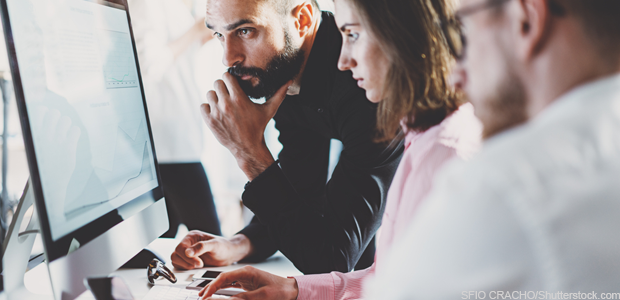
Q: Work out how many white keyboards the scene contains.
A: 1